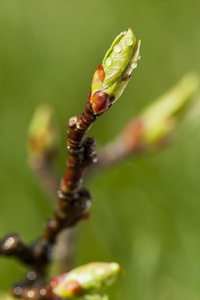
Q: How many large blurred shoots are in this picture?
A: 2